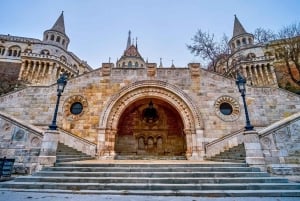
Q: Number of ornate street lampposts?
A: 2